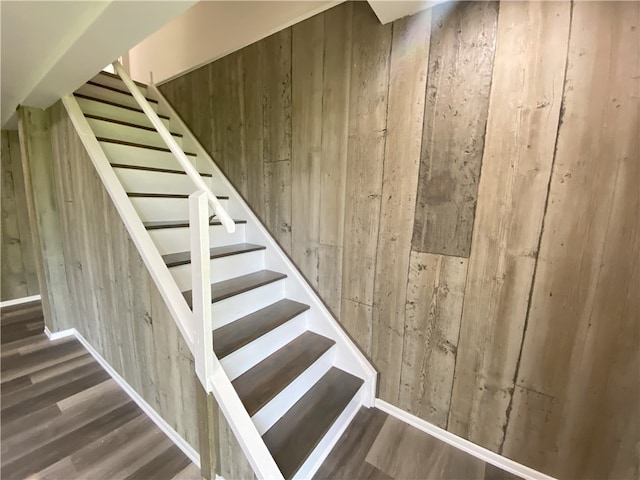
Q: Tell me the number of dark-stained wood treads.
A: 13